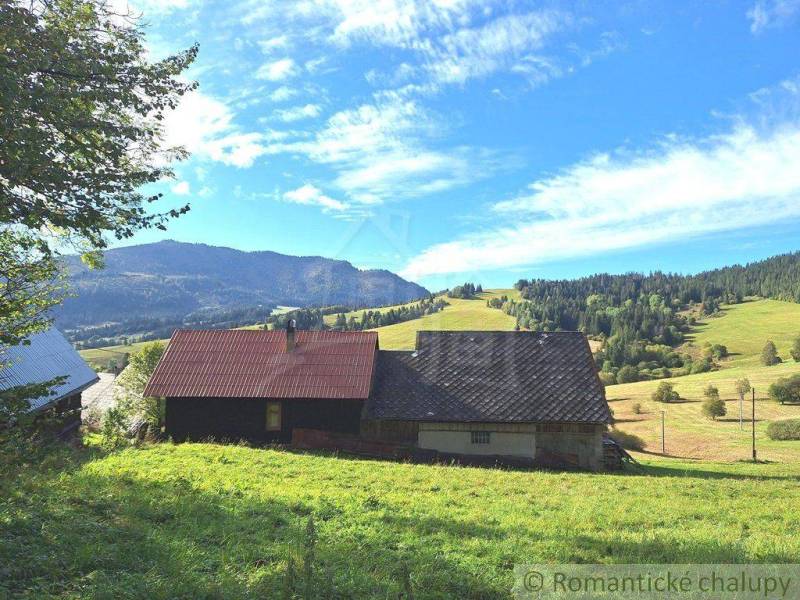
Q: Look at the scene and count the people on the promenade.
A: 0